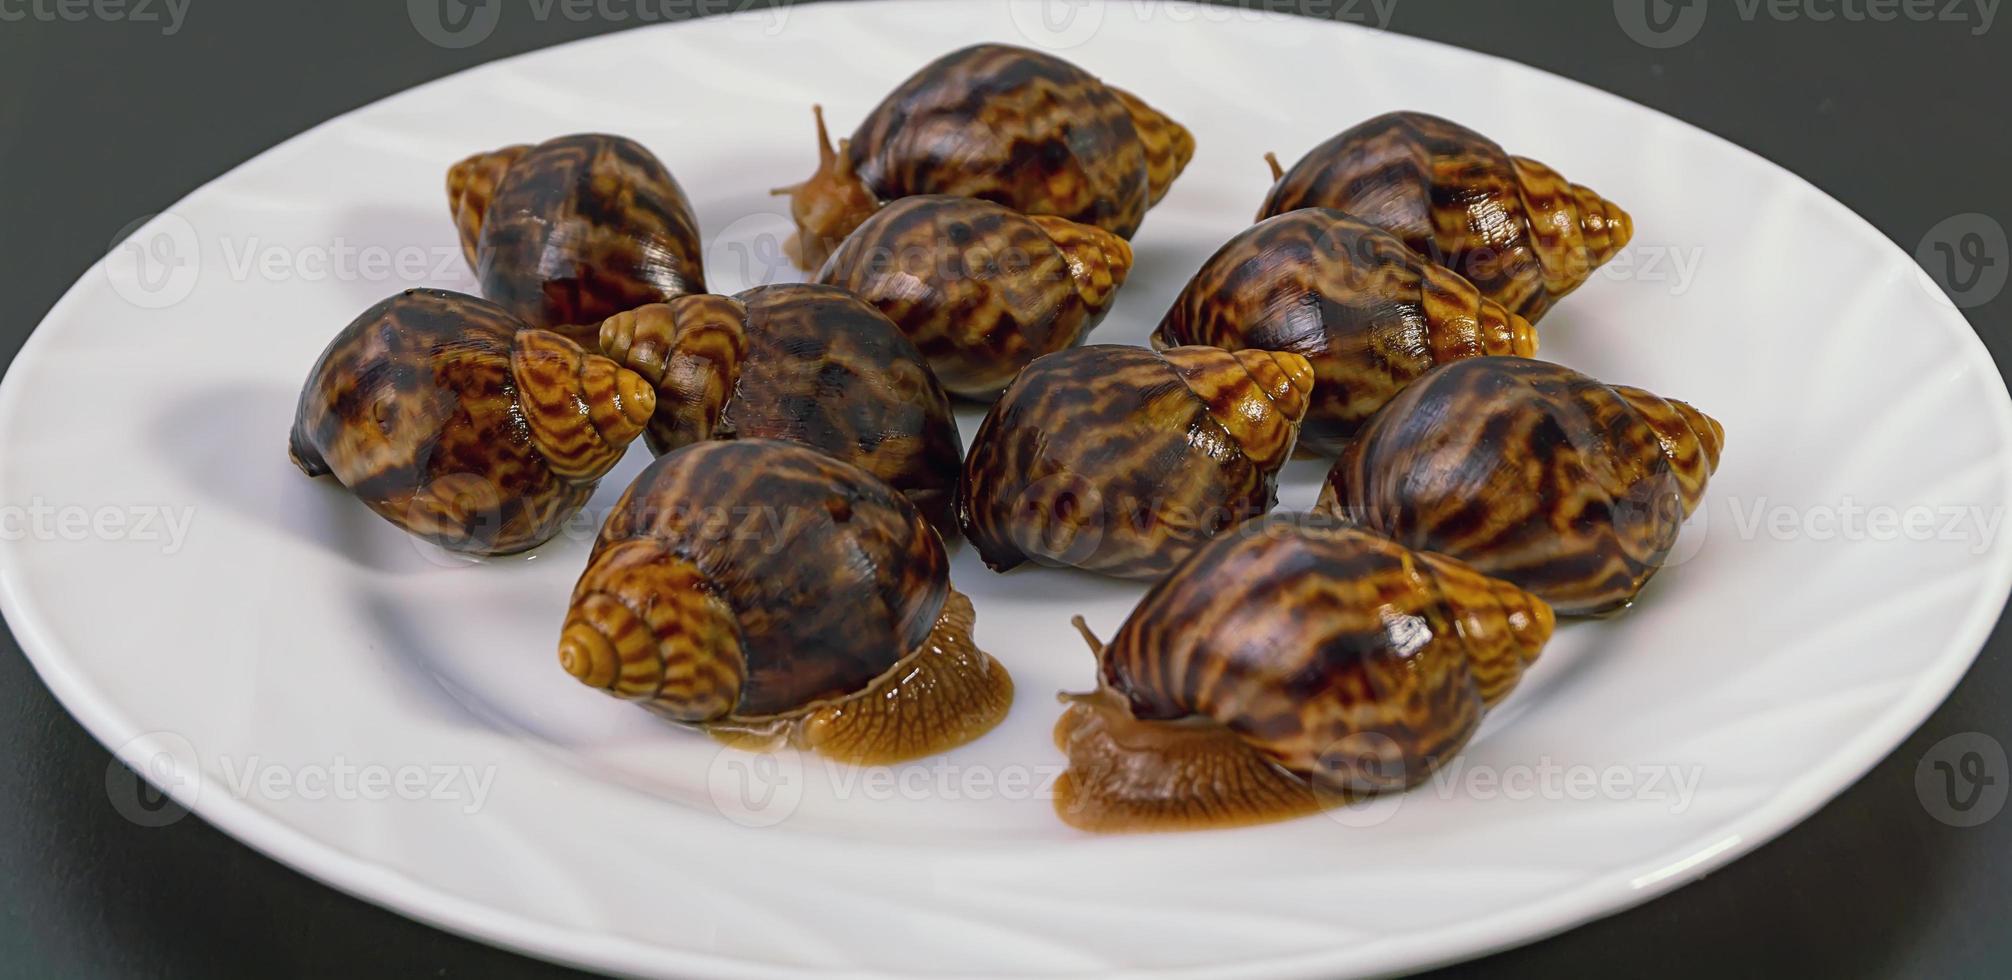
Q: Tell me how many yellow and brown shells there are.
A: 11